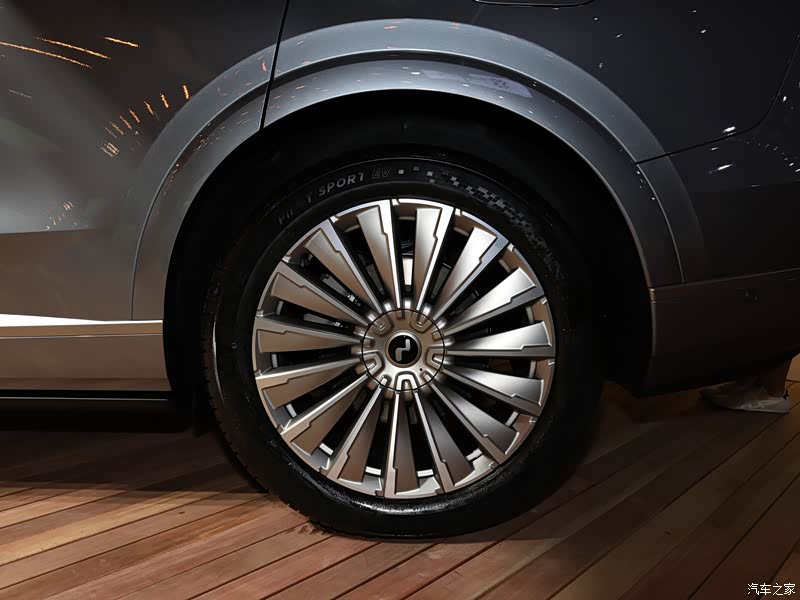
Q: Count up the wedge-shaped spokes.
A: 15